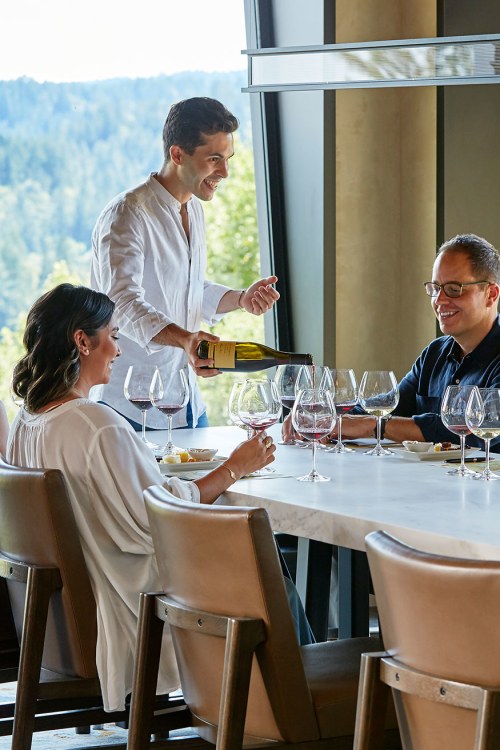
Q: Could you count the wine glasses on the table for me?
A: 11